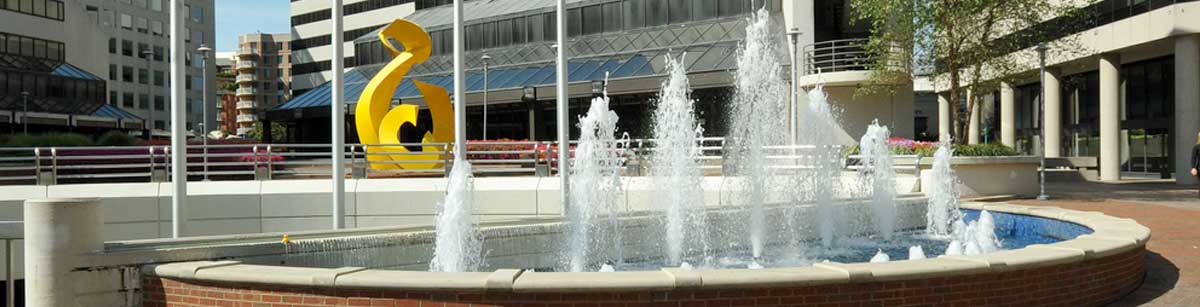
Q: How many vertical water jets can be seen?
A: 7